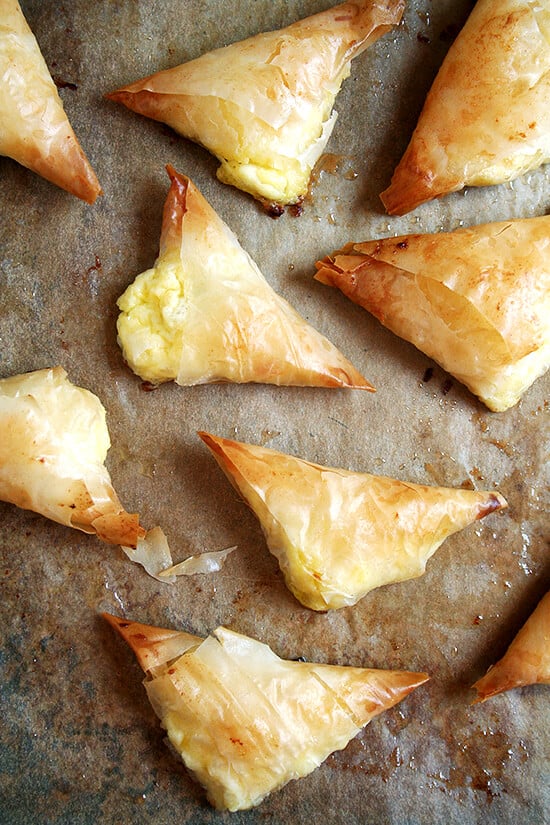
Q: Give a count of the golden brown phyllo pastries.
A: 9